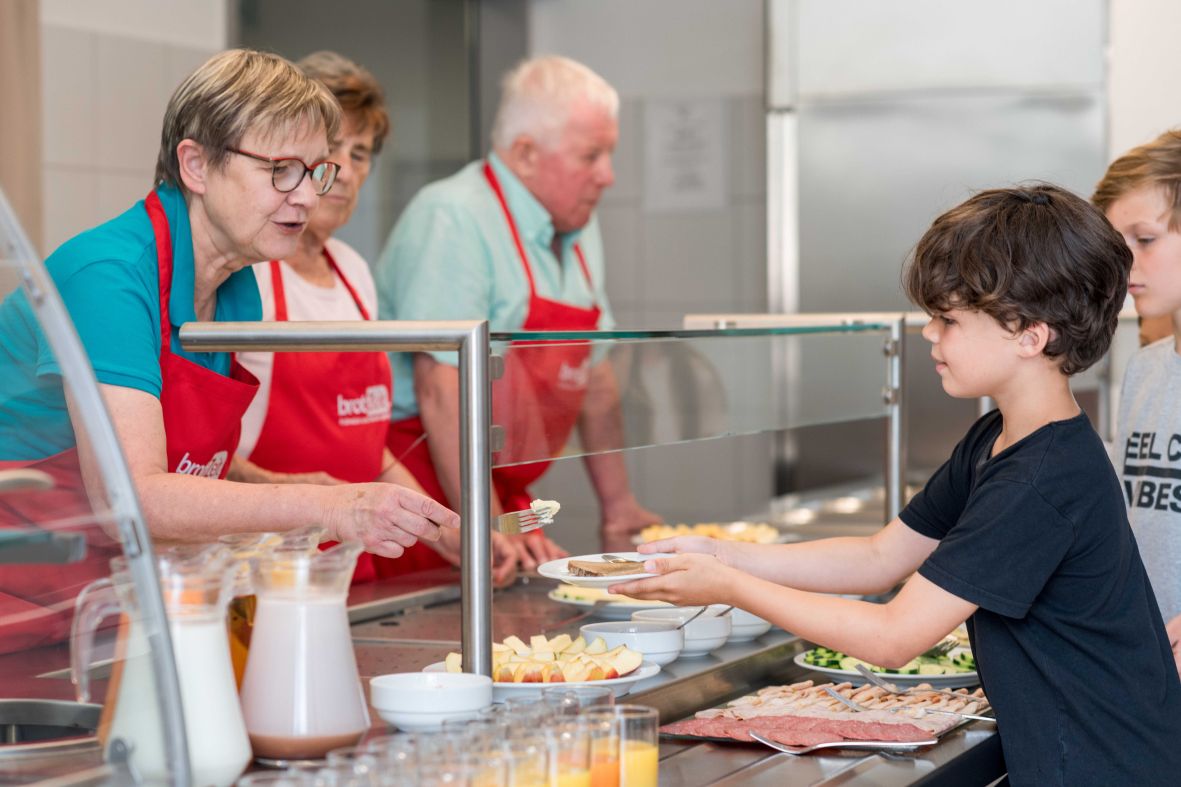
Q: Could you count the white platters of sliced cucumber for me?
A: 1